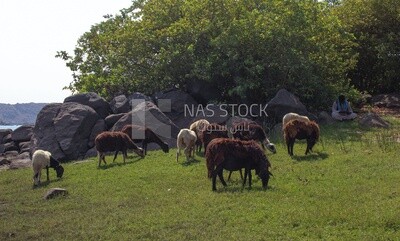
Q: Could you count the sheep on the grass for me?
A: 10